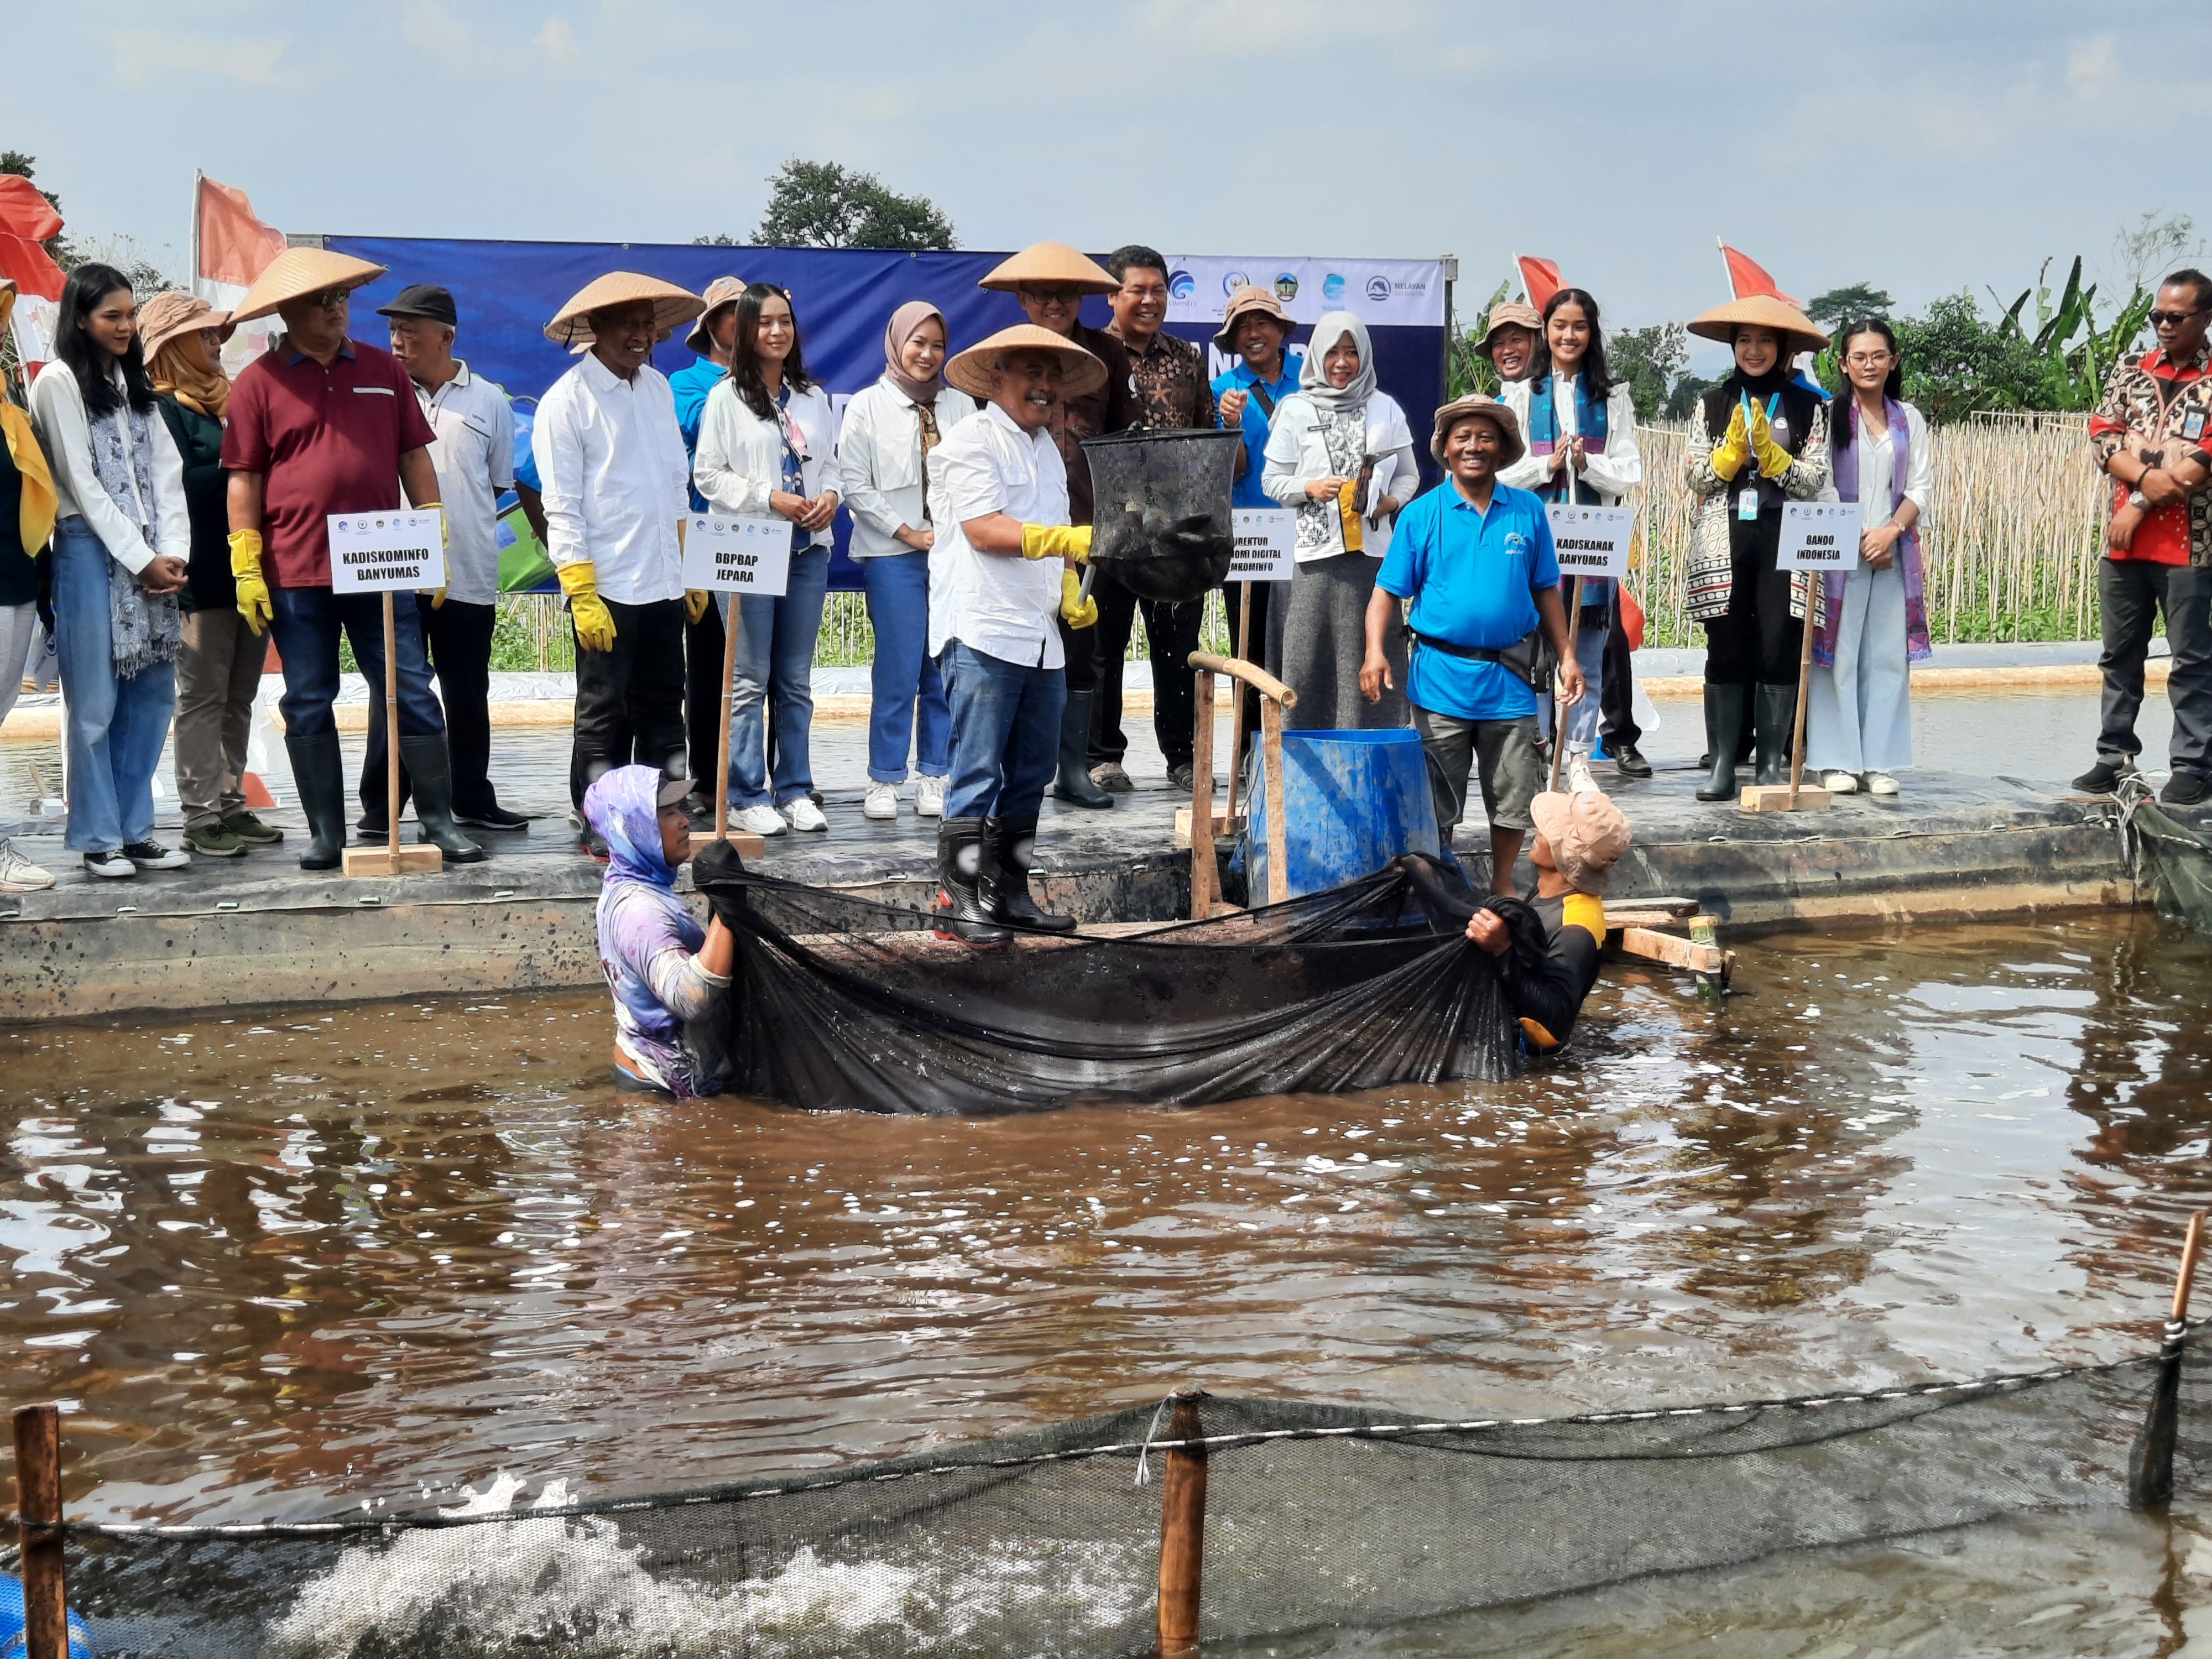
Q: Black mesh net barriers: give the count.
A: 1